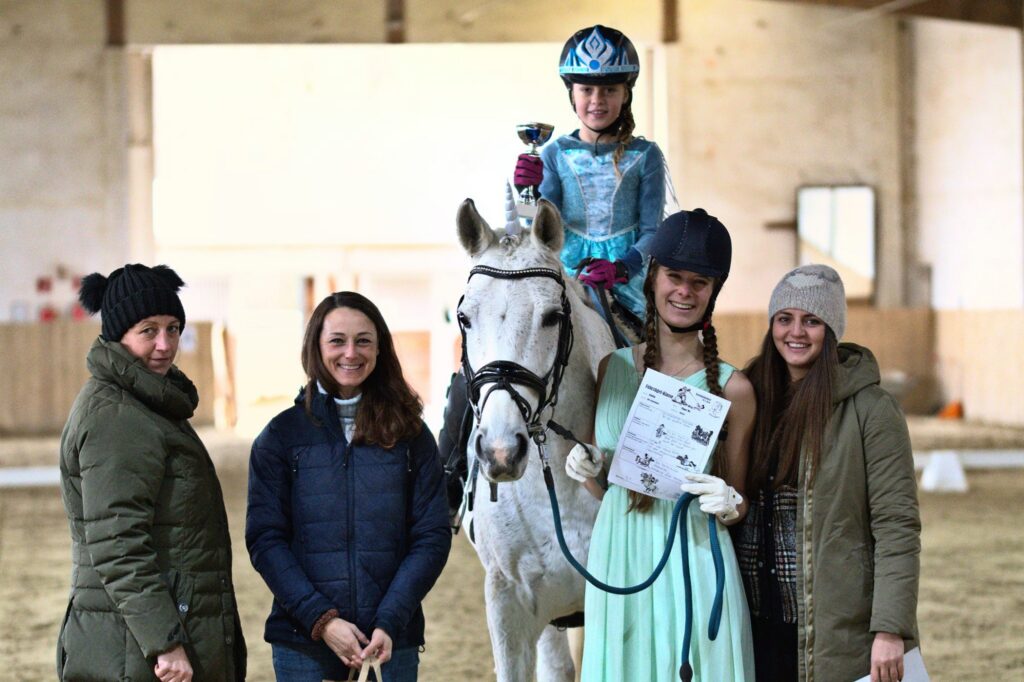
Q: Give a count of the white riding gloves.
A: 2